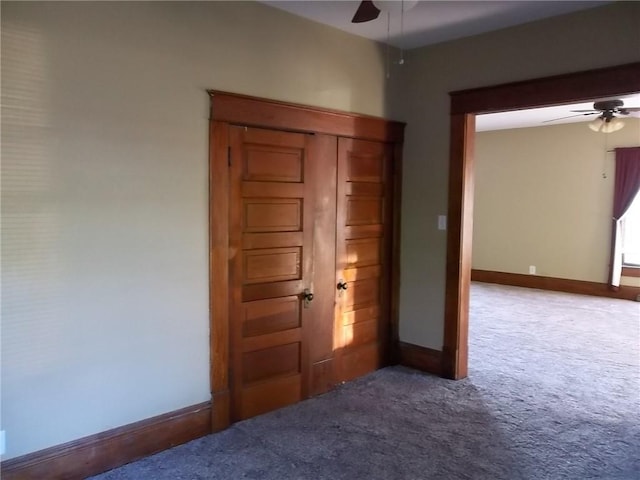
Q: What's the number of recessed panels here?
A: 10